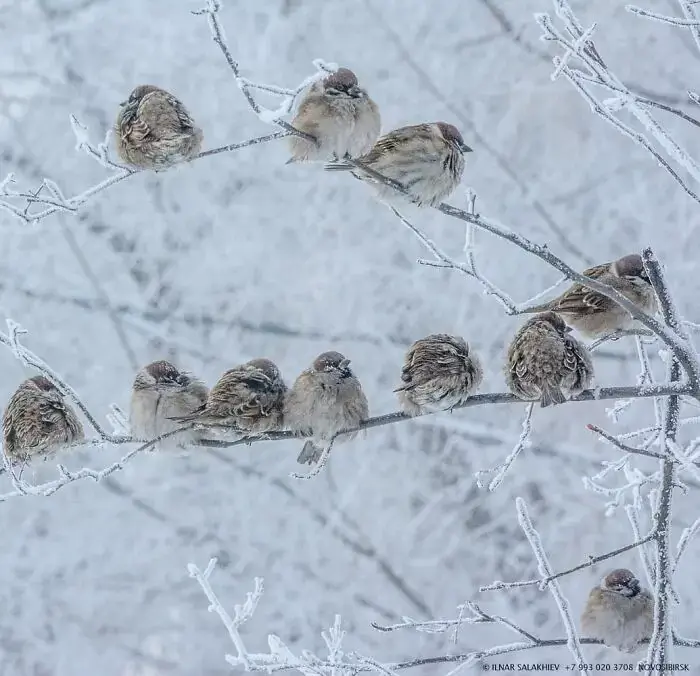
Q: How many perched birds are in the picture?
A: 11